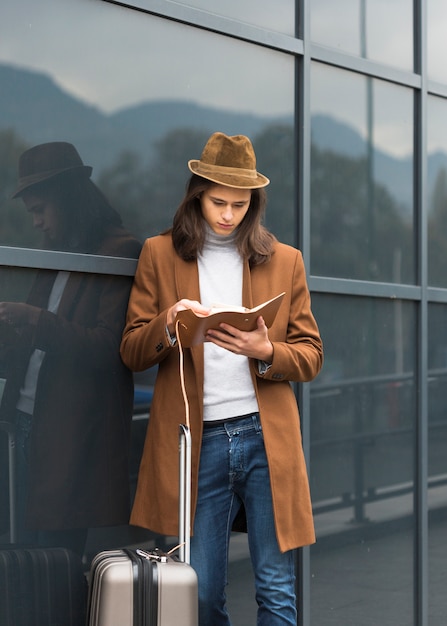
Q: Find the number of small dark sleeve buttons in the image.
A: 6